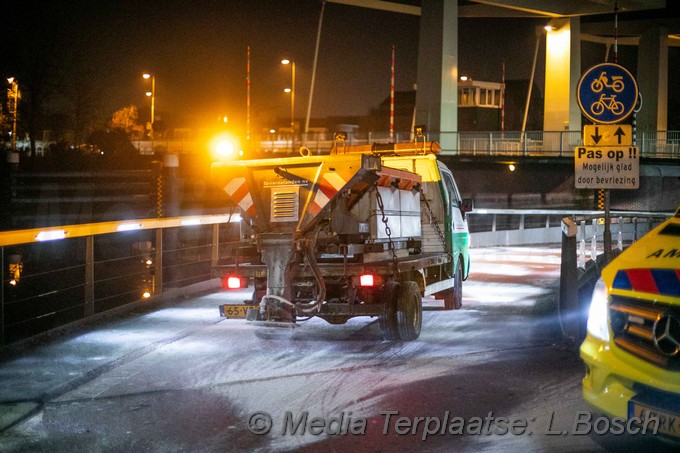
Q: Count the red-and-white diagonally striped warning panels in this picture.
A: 2